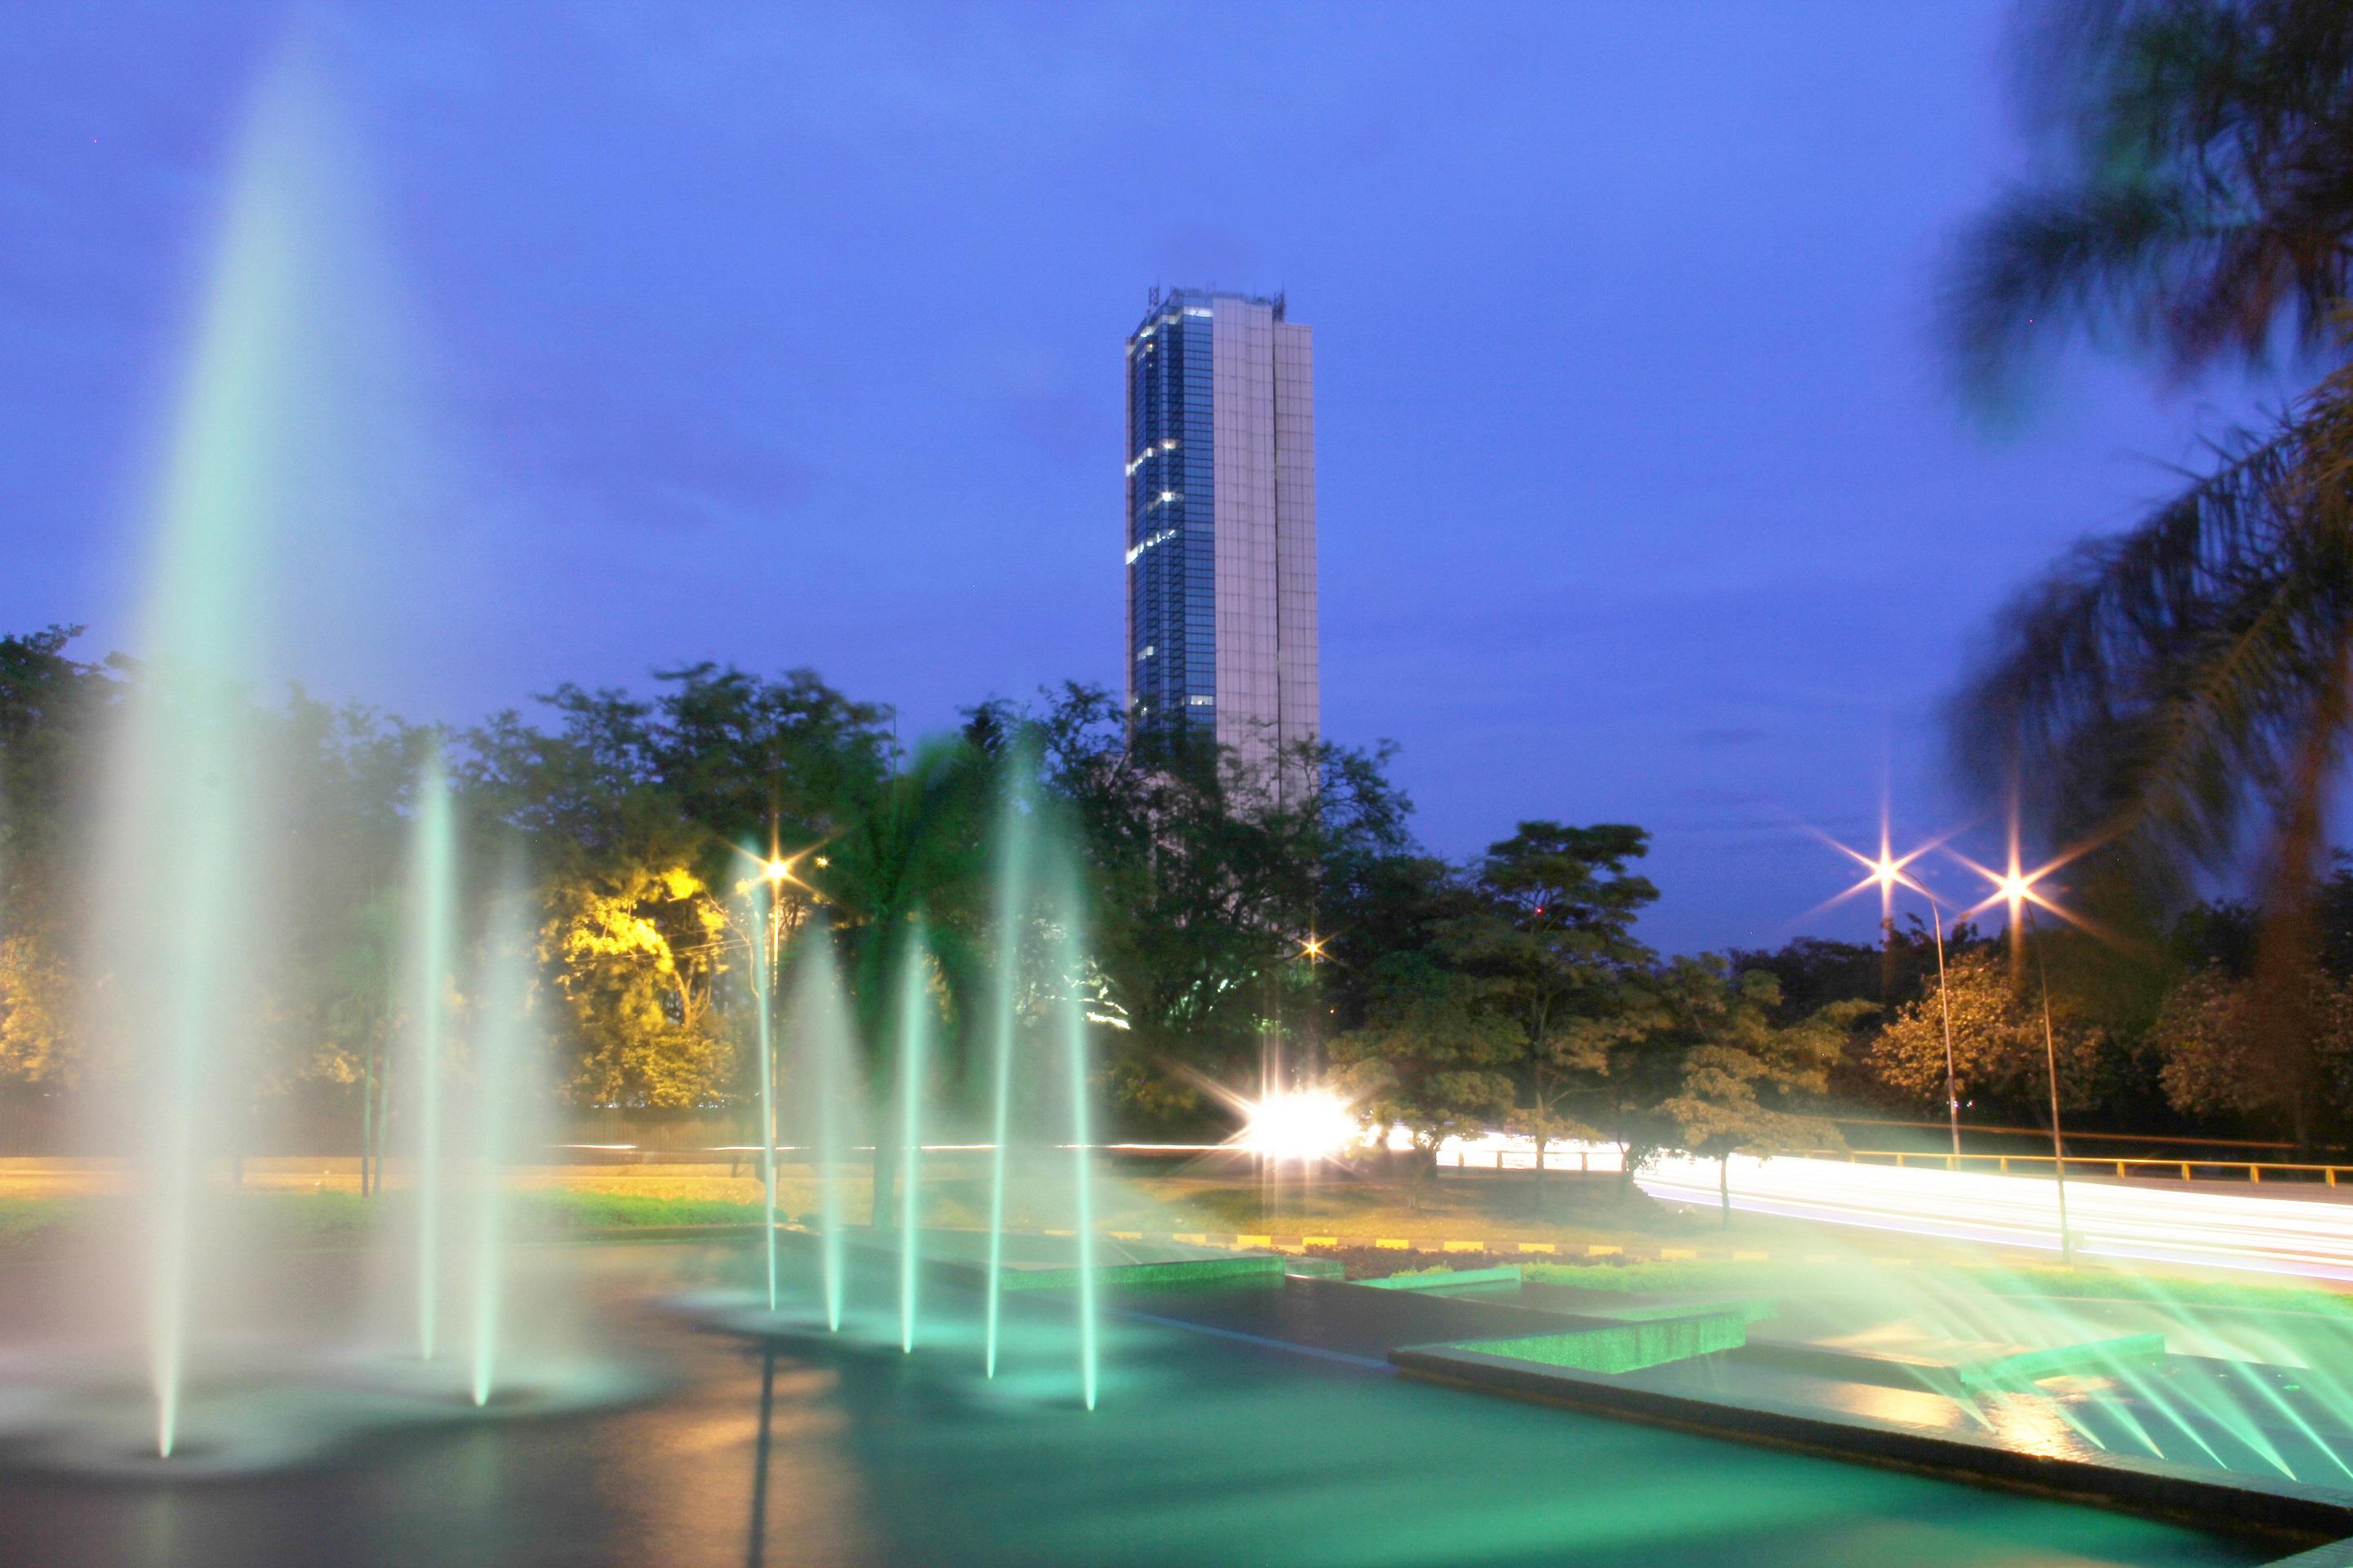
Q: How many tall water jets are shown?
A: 8